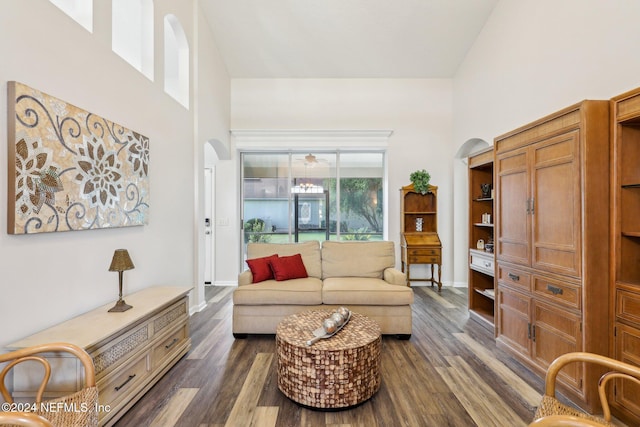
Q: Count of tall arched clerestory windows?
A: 3